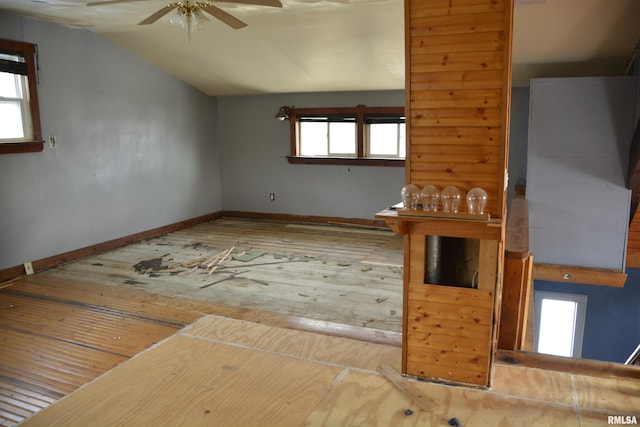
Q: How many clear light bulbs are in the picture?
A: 4